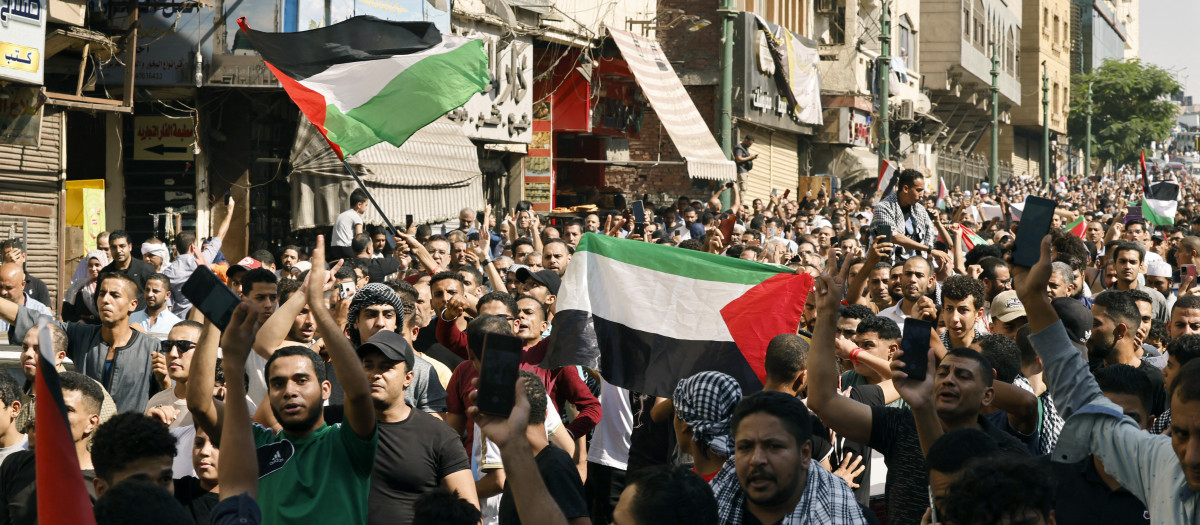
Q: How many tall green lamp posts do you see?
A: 5